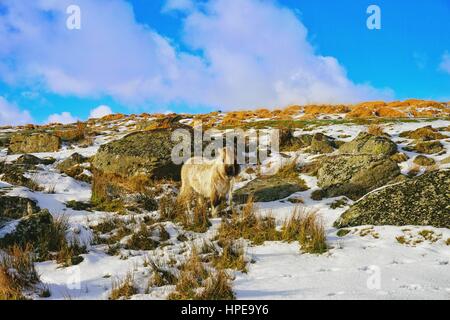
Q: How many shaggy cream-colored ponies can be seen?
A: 1